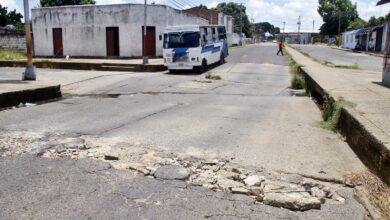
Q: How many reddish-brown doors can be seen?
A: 3